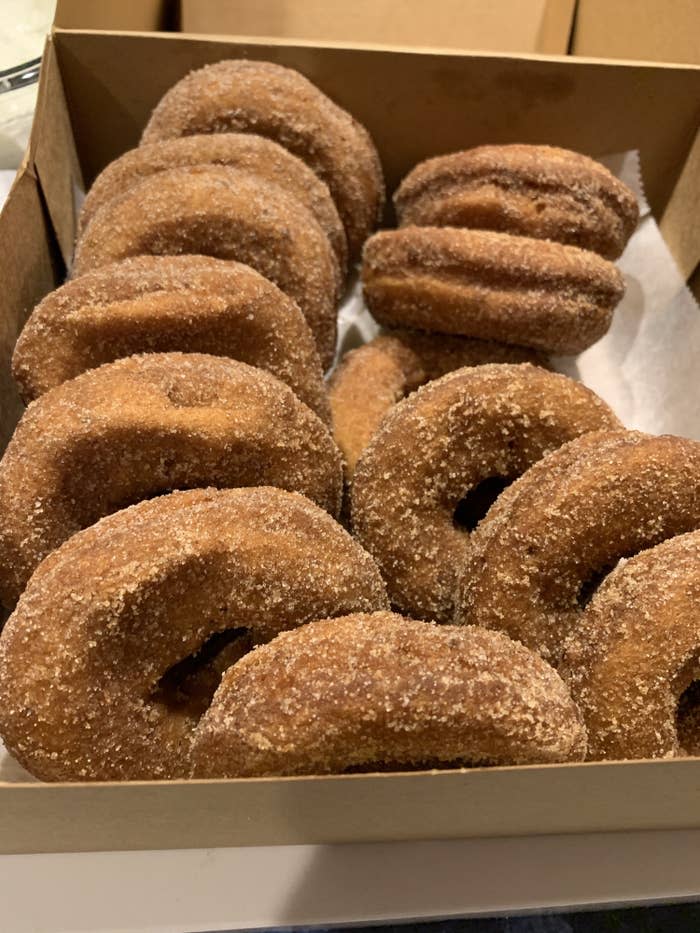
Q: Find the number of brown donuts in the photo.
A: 13